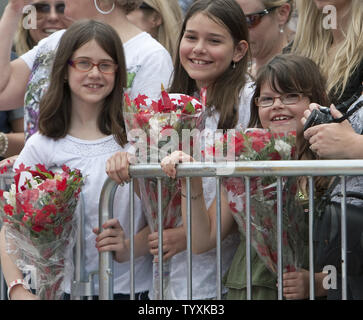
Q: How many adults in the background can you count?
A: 5